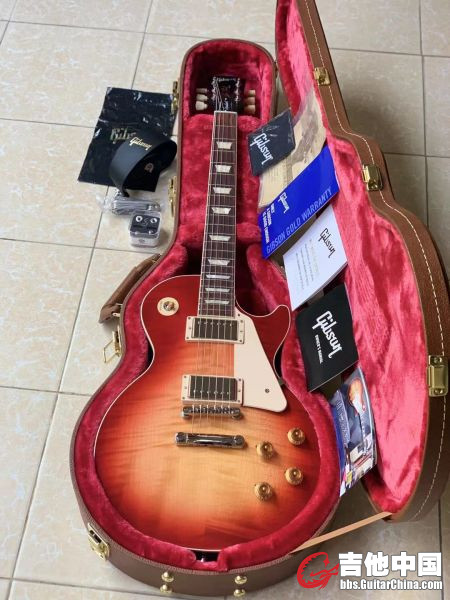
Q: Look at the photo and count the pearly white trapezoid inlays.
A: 9